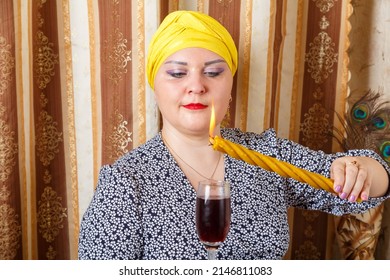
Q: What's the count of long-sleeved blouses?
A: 1